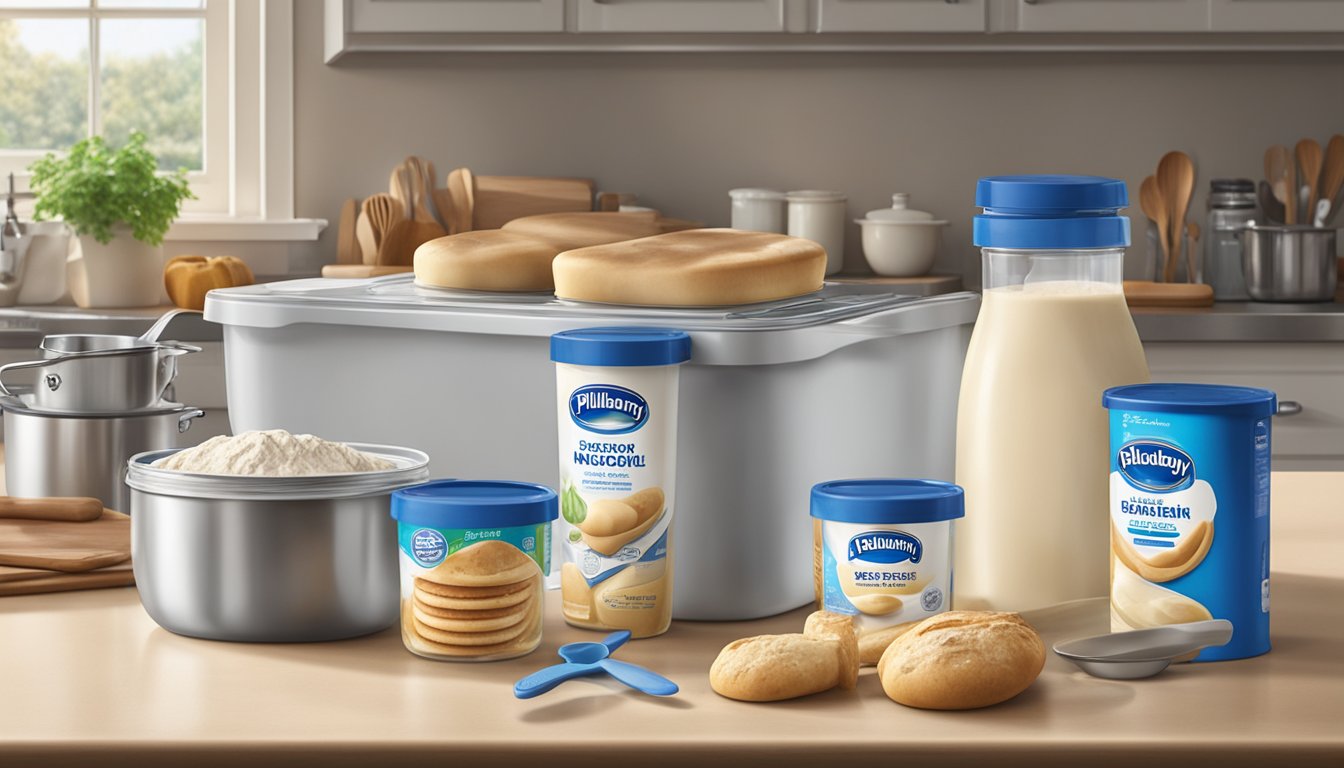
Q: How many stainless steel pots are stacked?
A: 2